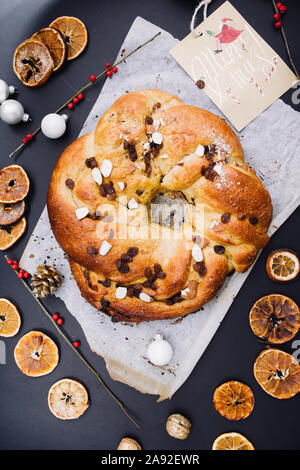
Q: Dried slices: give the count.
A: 14